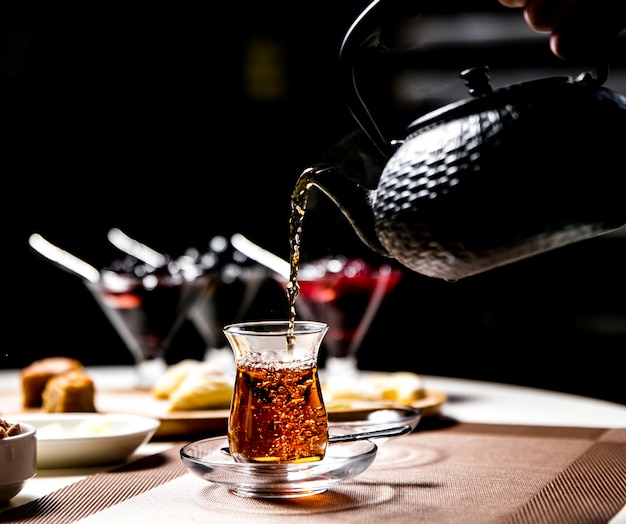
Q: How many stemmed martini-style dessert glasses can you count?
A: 3